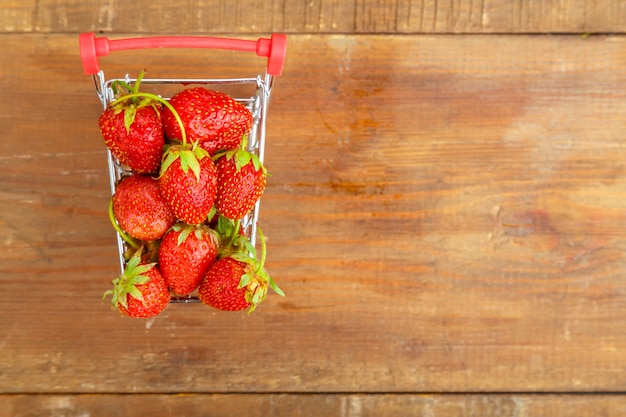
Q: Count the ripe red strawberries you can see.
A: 8